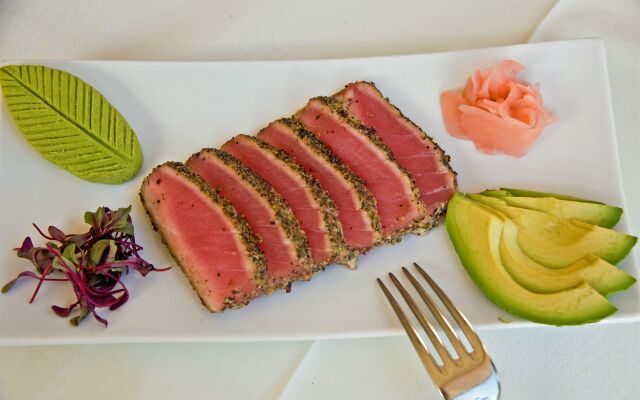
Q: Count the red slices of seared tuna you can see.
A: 6